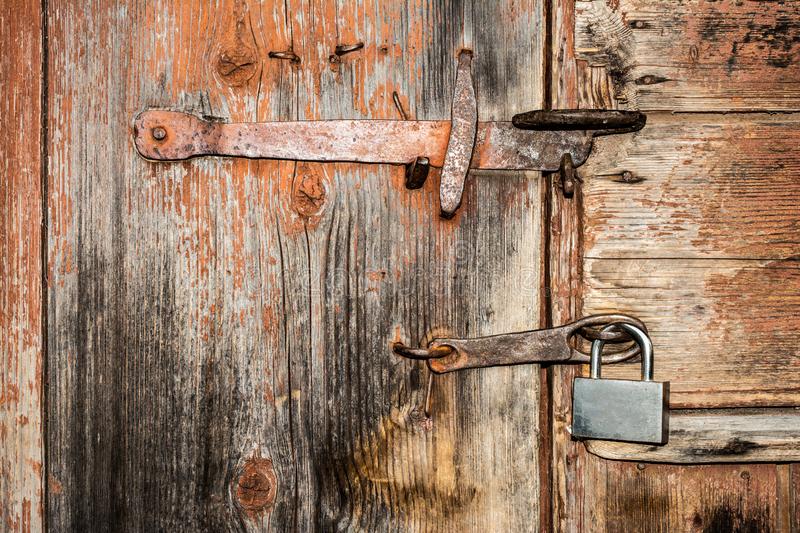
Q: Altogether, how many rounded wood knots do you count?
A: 3